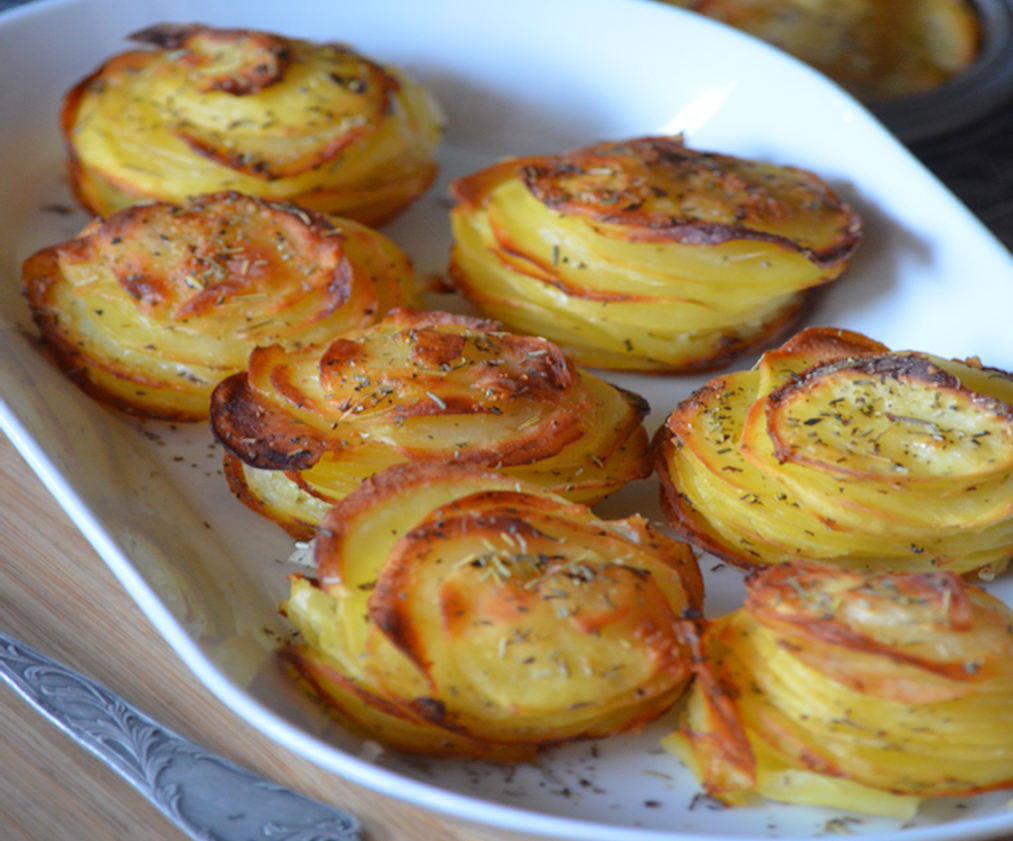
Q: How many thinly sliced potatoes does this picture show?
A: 7